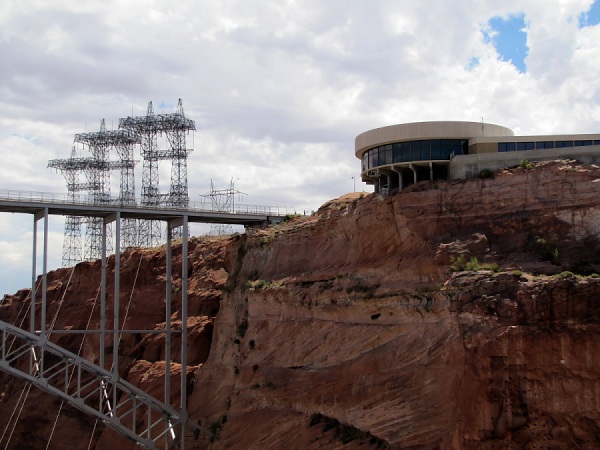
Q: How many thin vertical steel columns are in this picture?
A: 6